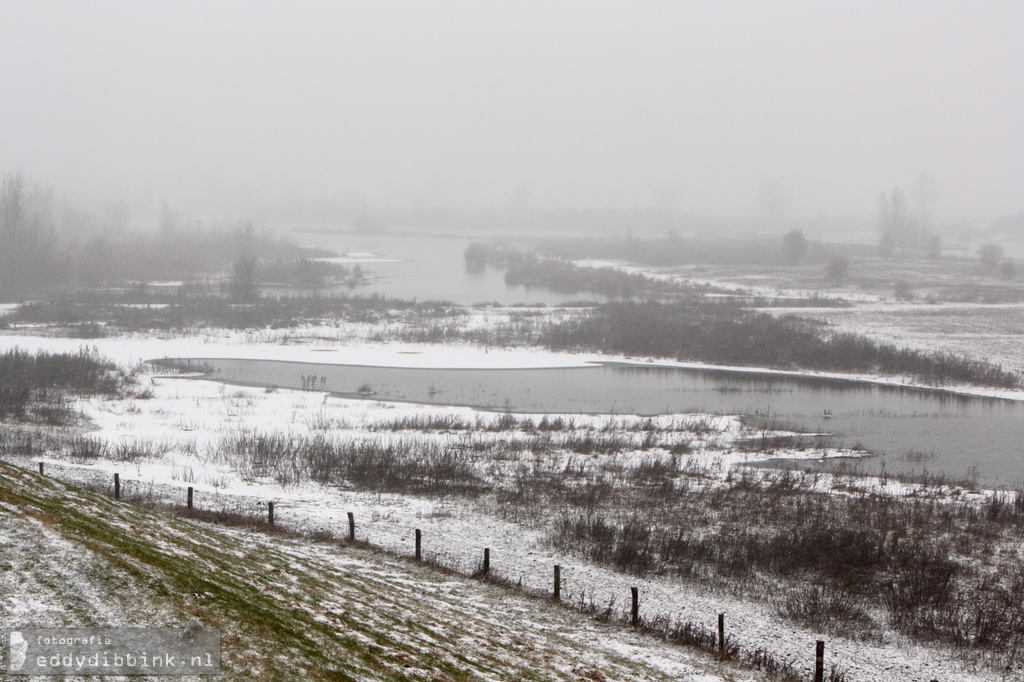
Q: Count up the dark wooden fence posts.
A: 11